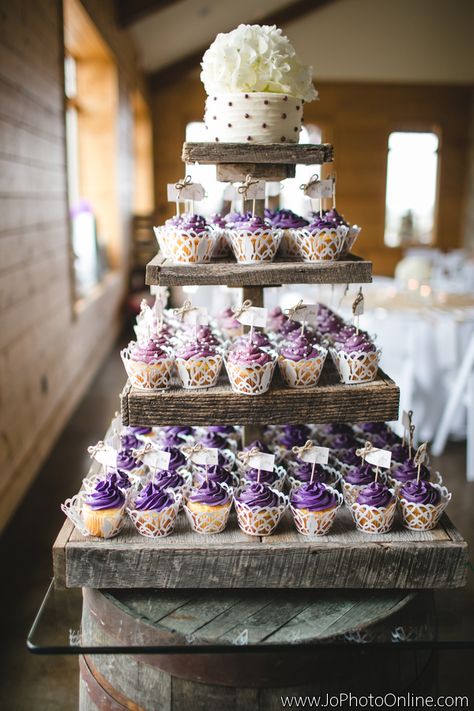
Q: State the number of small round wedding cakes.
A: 1